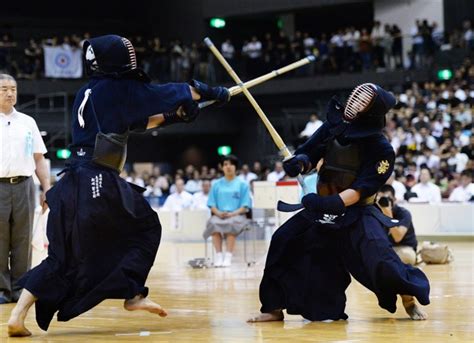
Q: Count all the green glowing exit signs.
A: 4